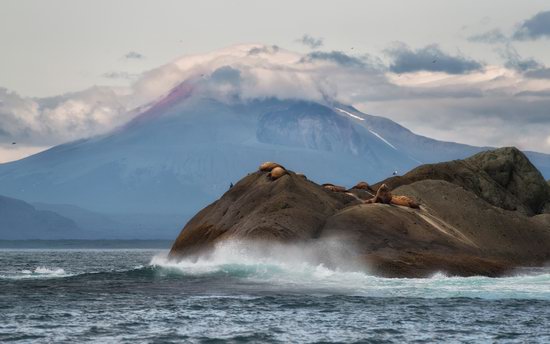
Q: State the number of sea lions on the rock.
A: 6